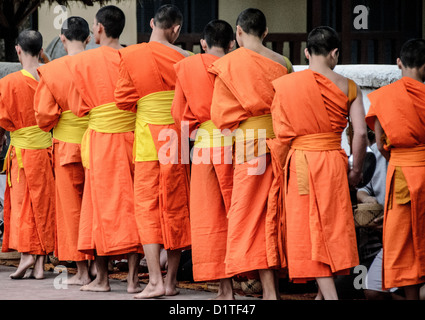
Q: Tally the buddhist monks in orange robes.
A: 8